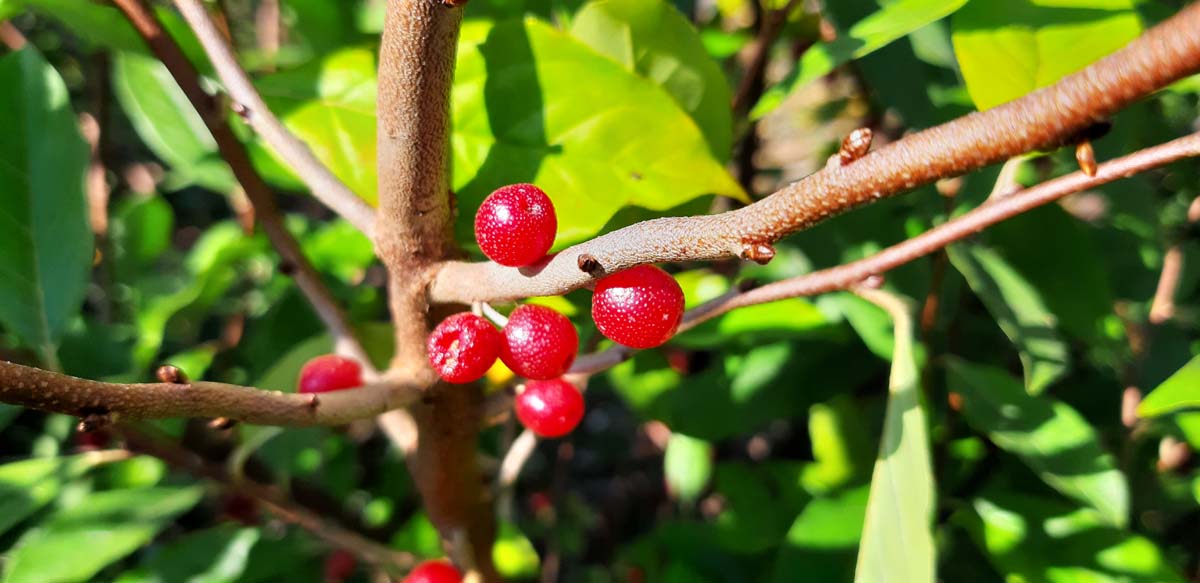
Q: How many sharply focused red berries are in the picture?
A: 5